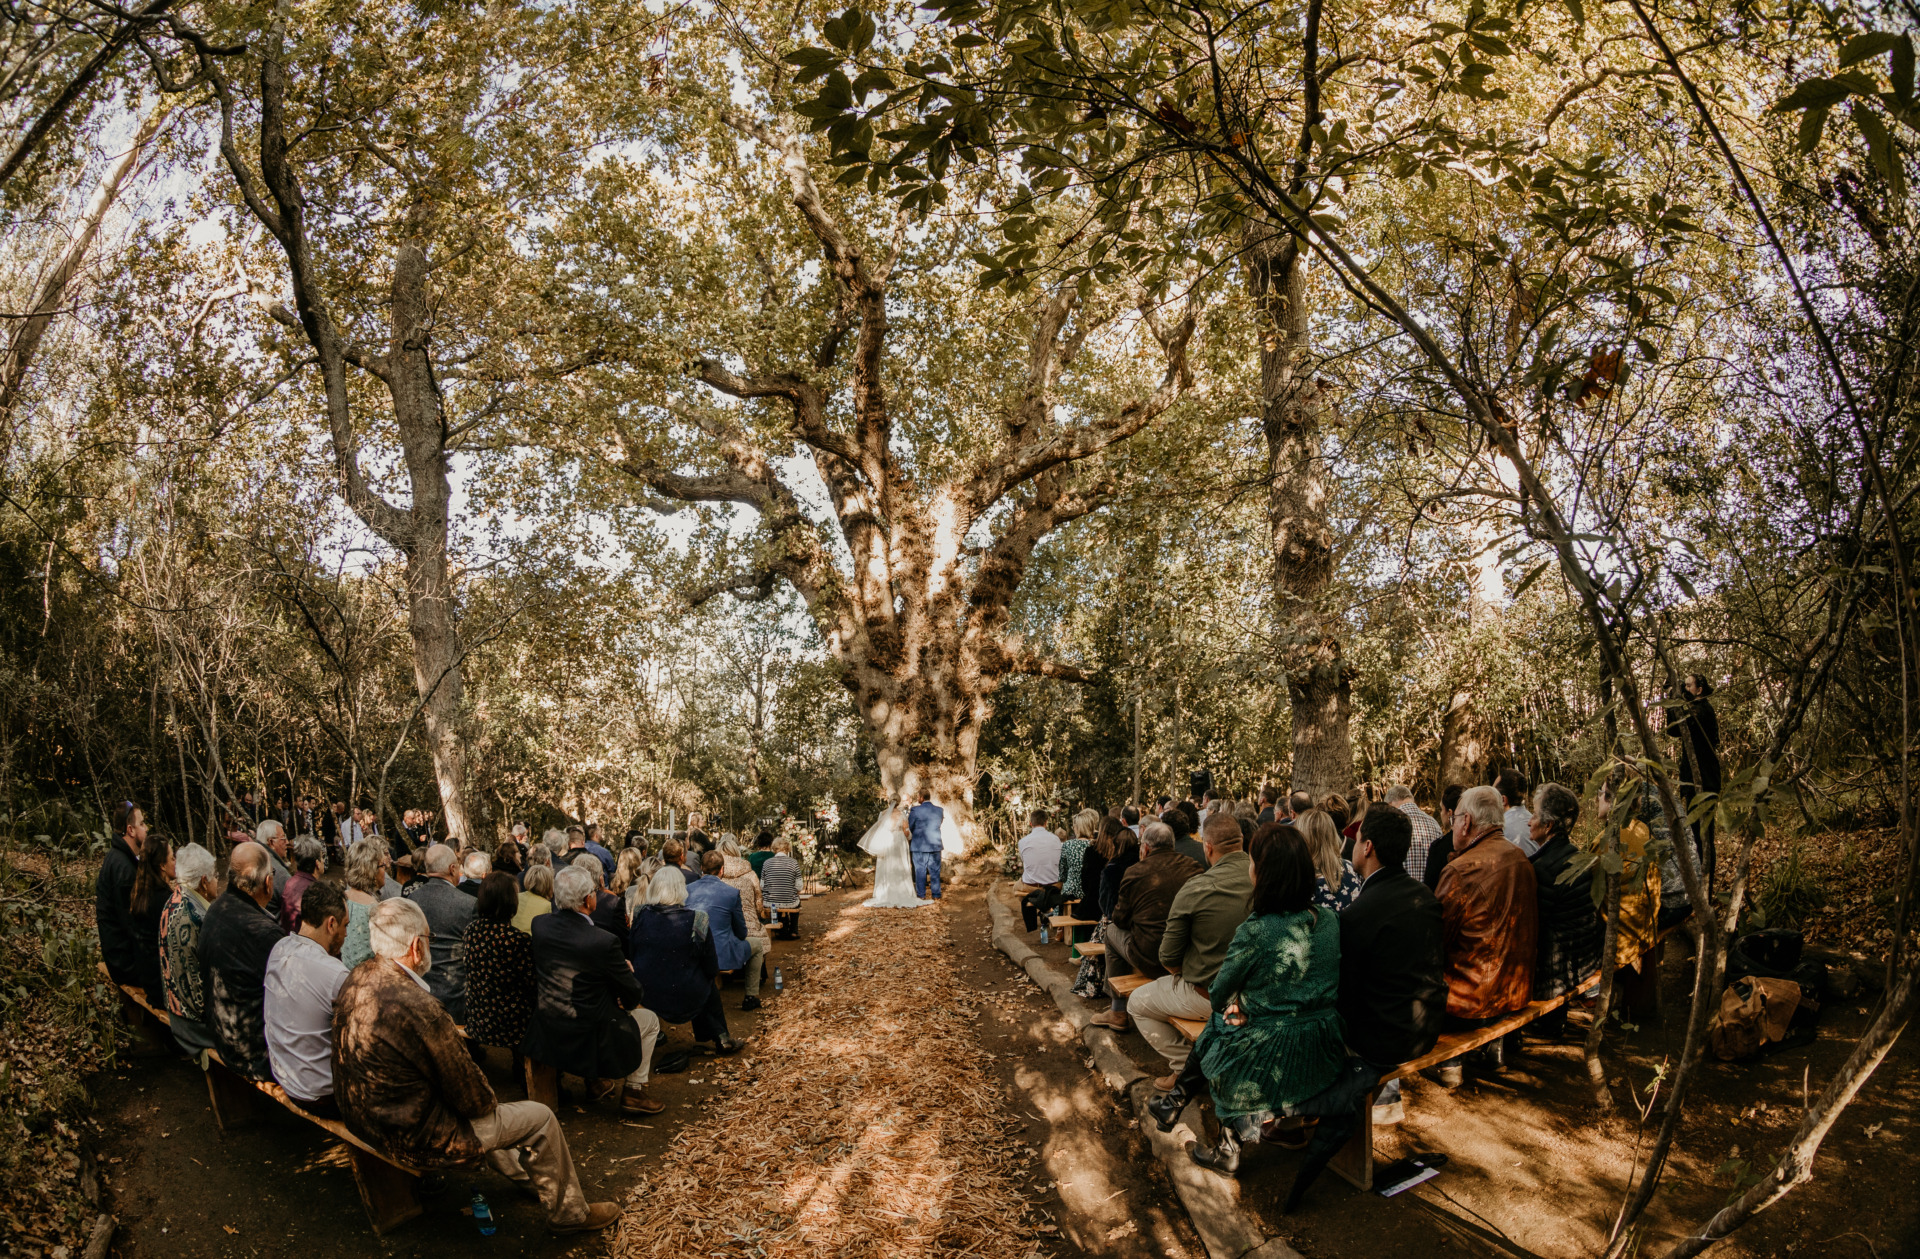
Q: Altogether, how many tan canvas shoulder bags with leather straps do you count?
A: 1